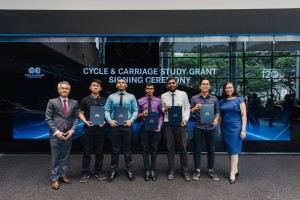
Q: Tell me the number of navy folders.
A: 5